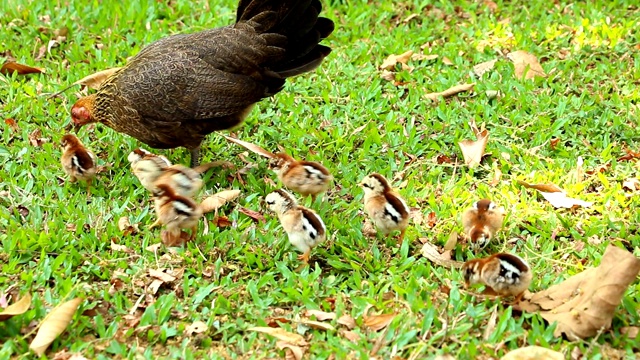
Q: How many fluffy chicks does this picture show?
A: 9